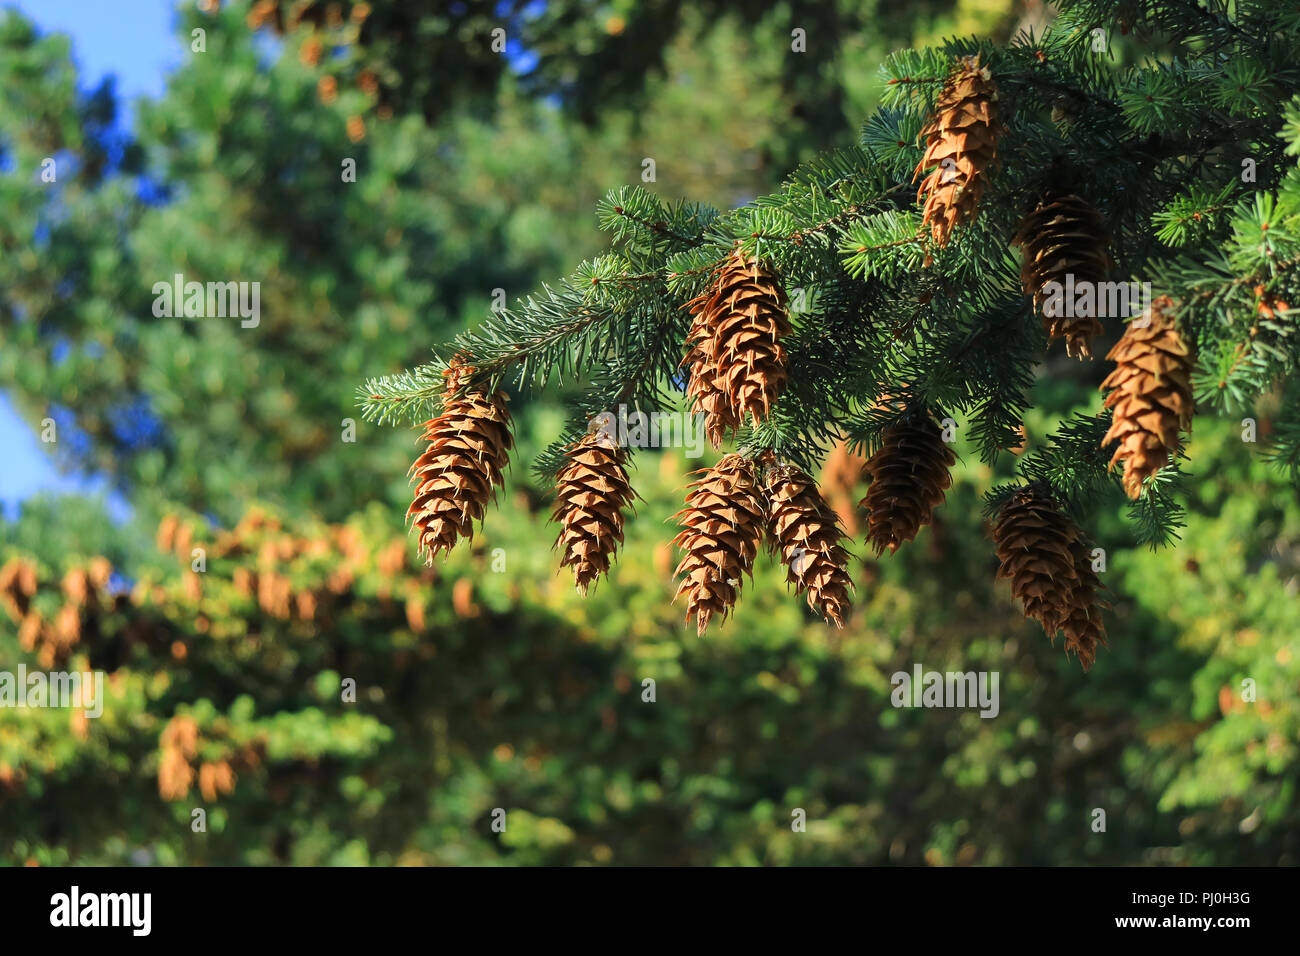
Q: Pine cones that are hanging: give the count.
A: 12